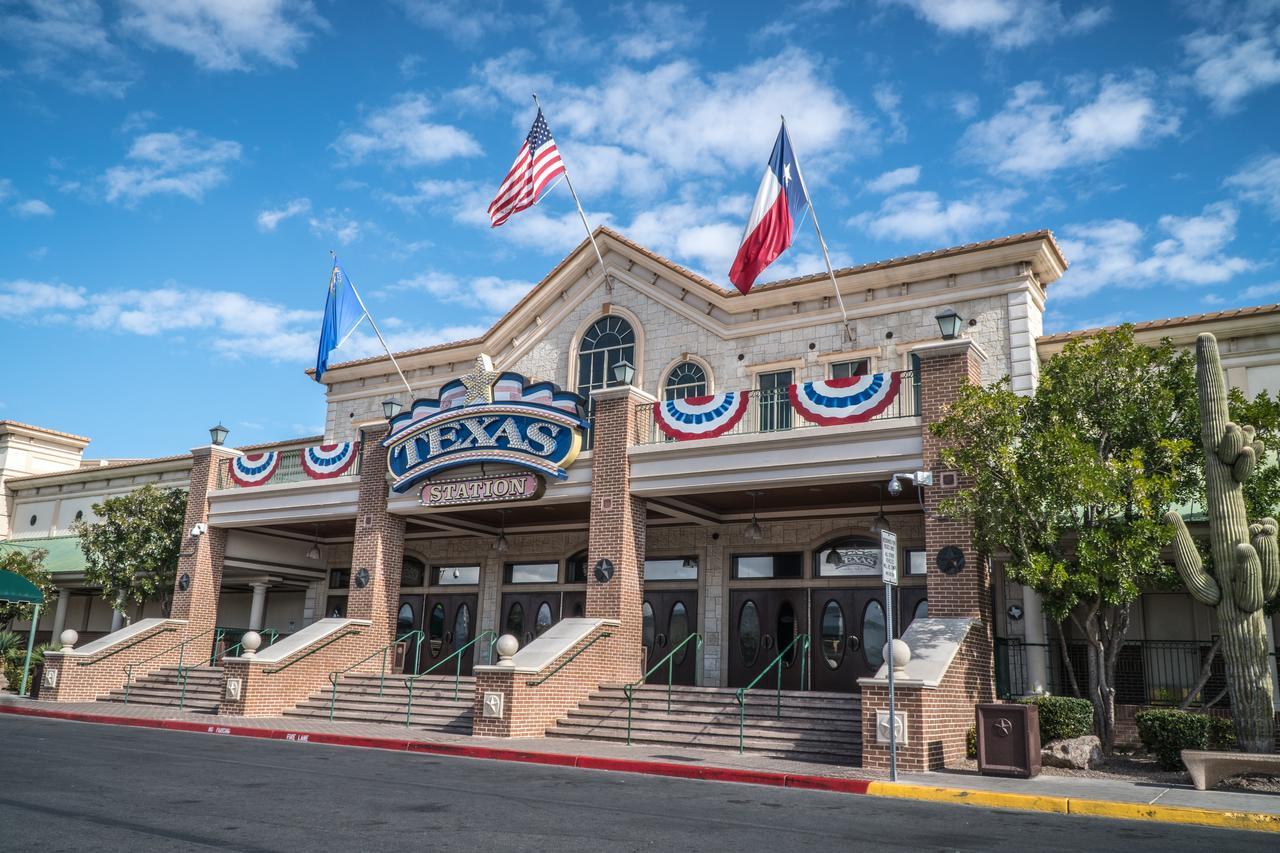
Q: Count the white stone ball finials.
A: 4